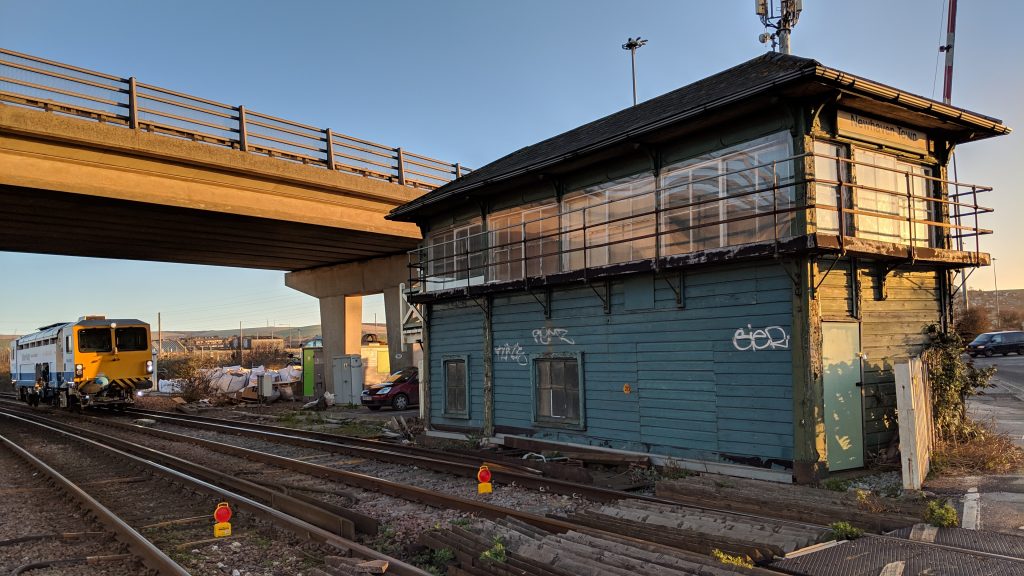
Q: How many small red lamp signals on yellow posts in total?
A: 2